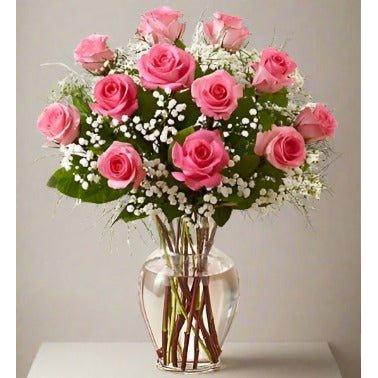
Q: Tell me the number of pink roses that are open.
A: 12